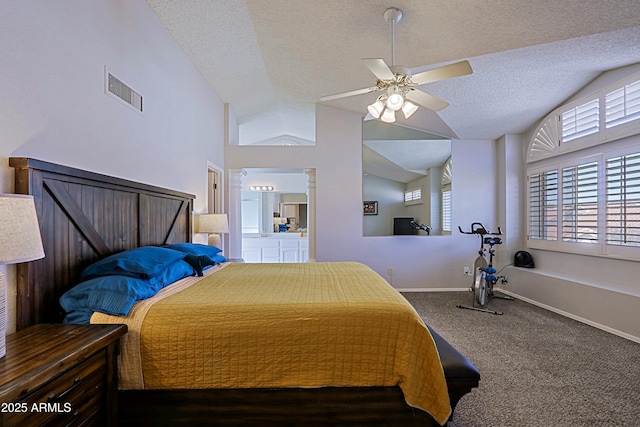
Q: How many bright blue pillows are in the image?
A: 4